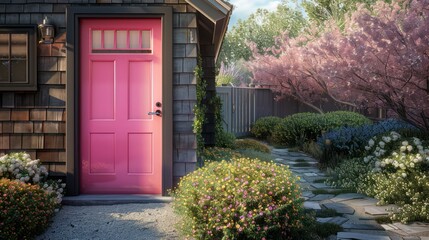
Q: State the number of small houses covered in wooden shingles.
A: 1